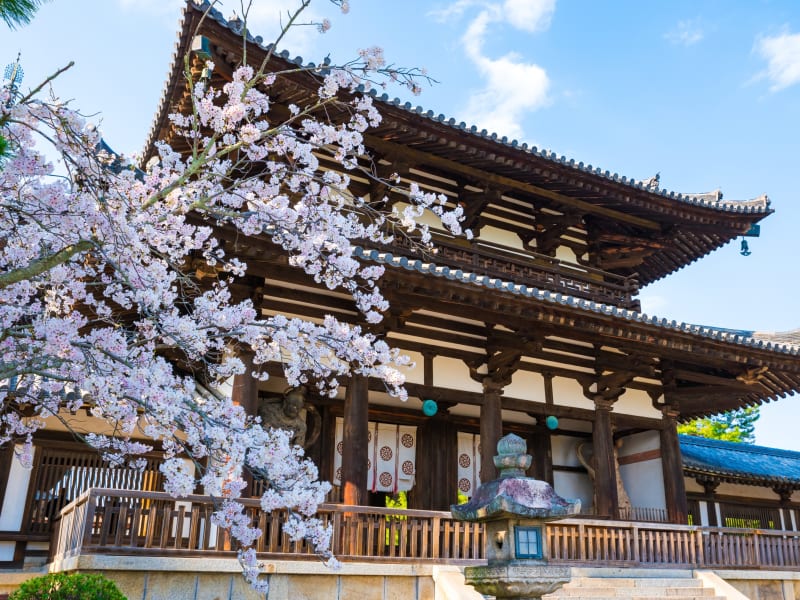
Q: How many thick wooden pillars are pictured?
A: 5